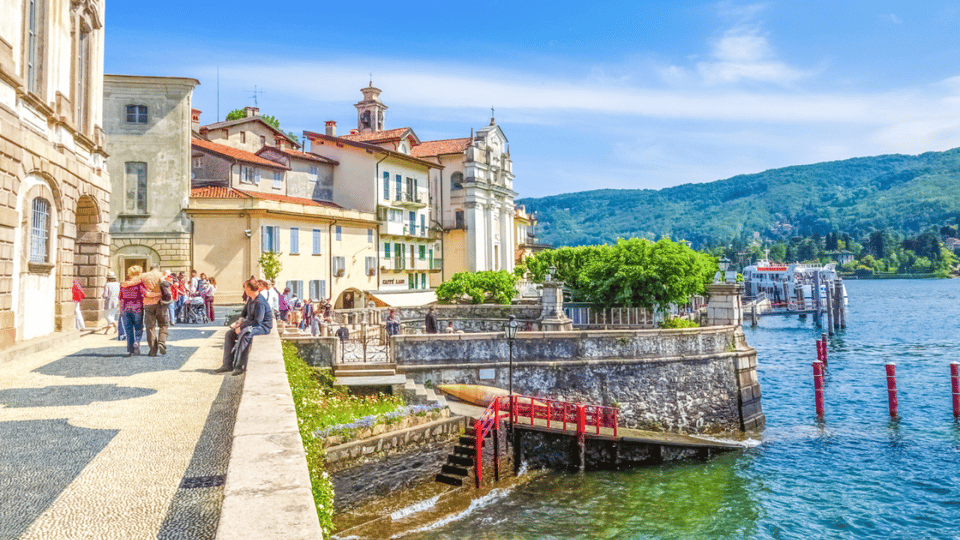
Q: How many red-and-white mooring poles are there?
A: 5